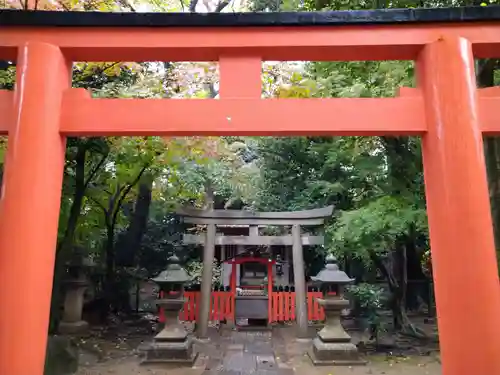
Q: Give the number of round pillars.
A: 4